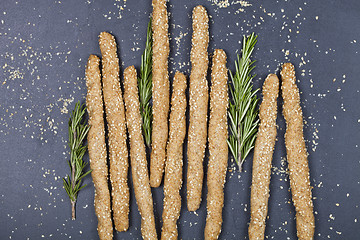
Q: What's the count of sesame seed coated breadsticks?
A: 9